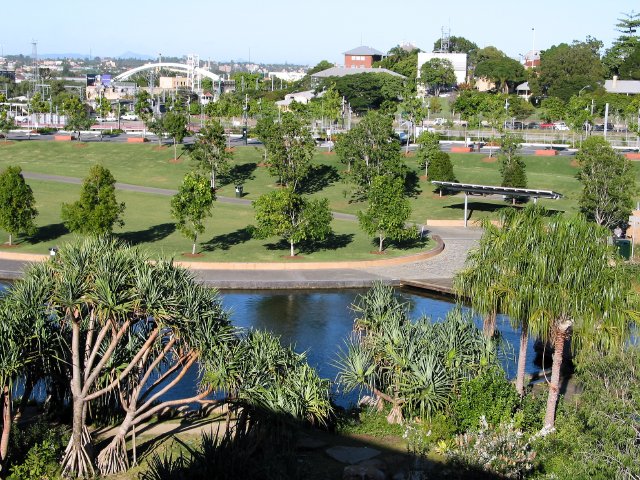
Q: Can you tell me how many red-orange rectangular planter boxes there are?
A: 5